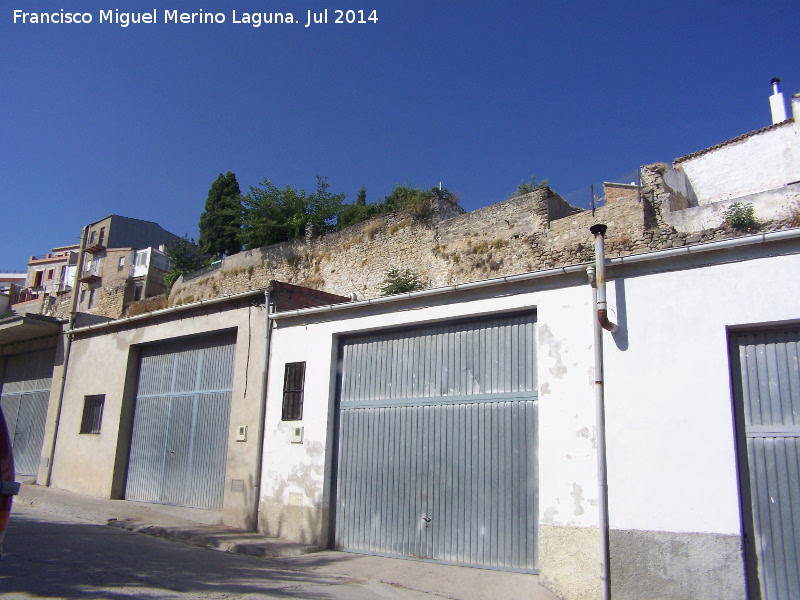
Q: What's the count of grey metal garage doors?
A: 4